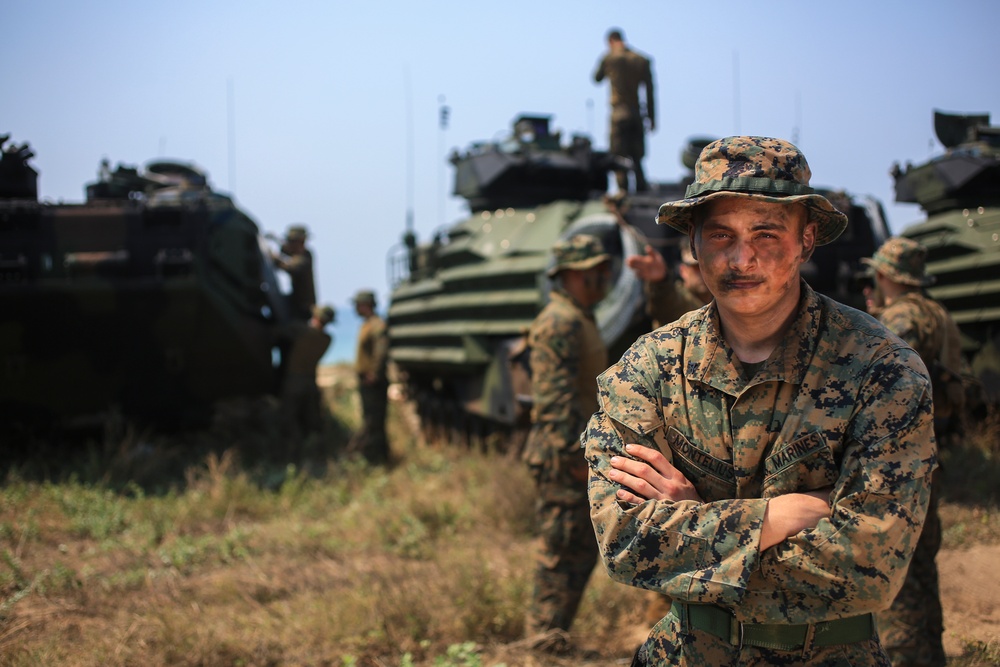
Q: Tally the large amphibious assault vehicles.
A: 3